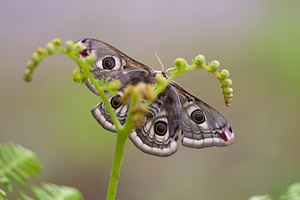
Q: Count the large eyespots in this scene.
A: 4